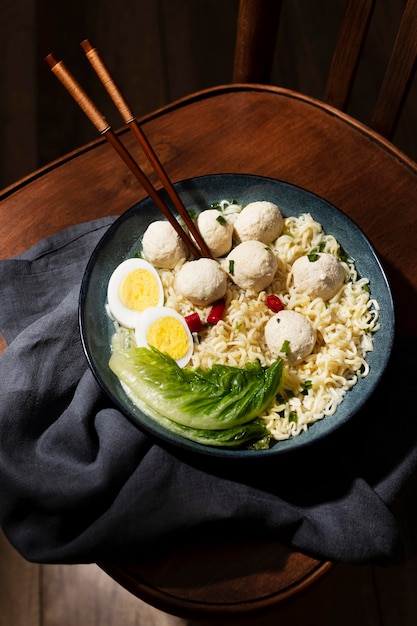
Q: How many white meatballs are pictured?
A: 7